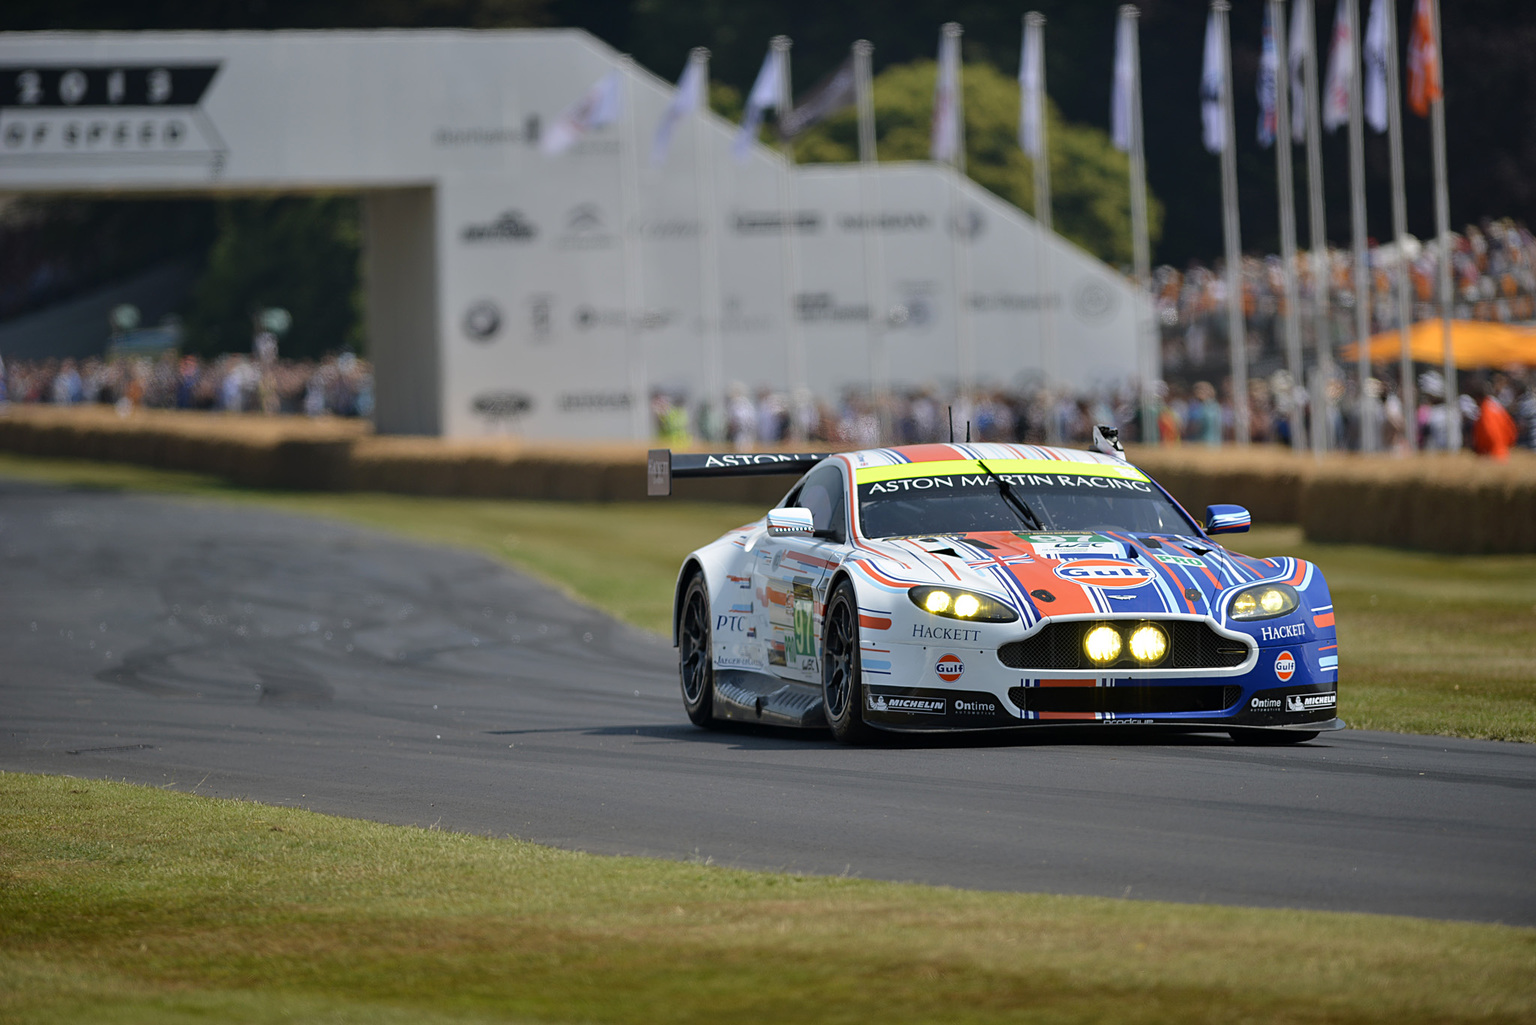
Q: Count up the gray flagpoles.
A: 13